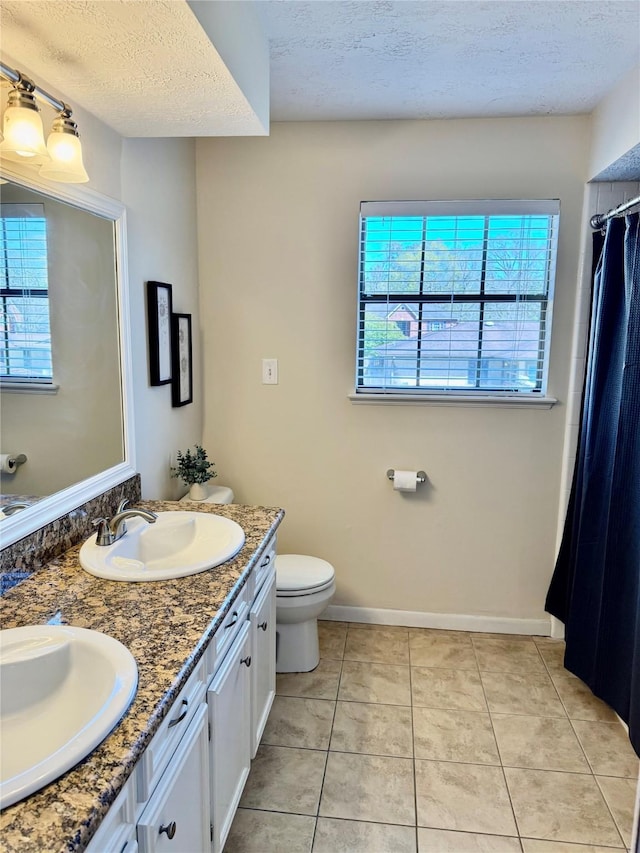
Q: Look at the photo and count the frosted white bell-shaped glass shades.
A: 2